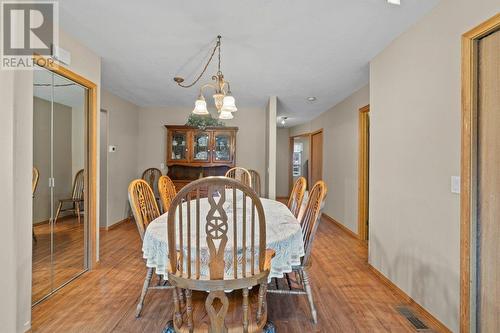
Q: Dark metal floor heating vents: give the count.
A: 1